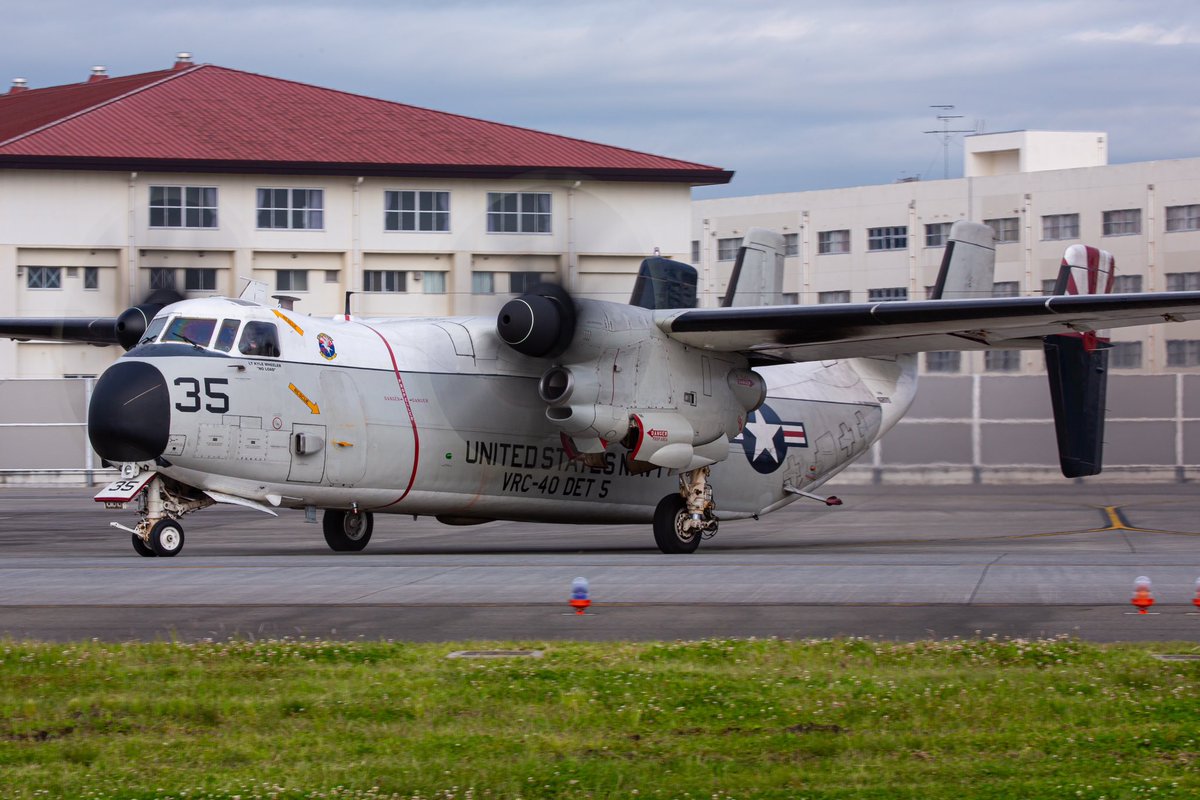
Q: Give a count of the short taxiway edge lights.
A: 3